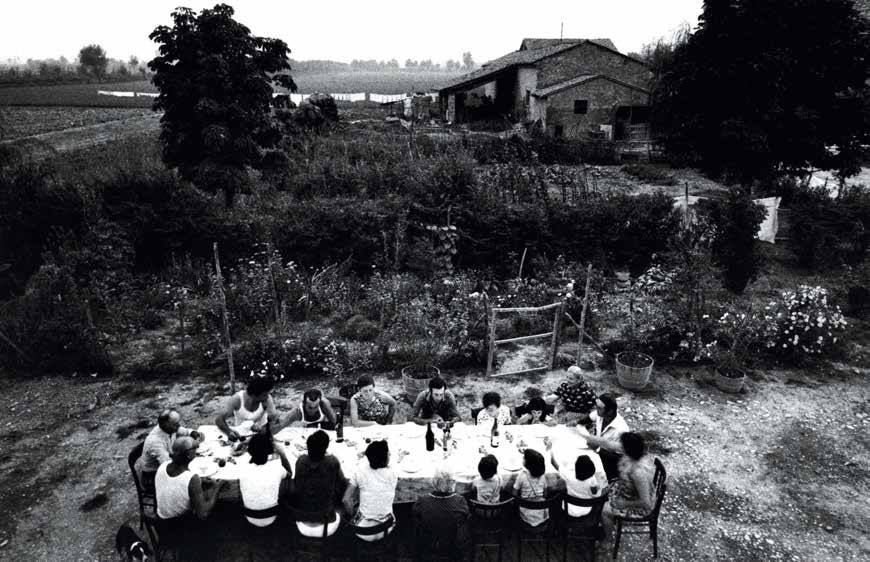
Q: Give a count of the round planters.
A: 3